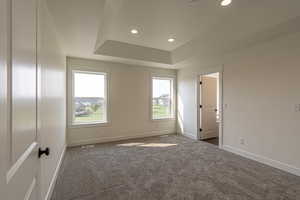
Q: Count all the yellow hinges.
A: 0